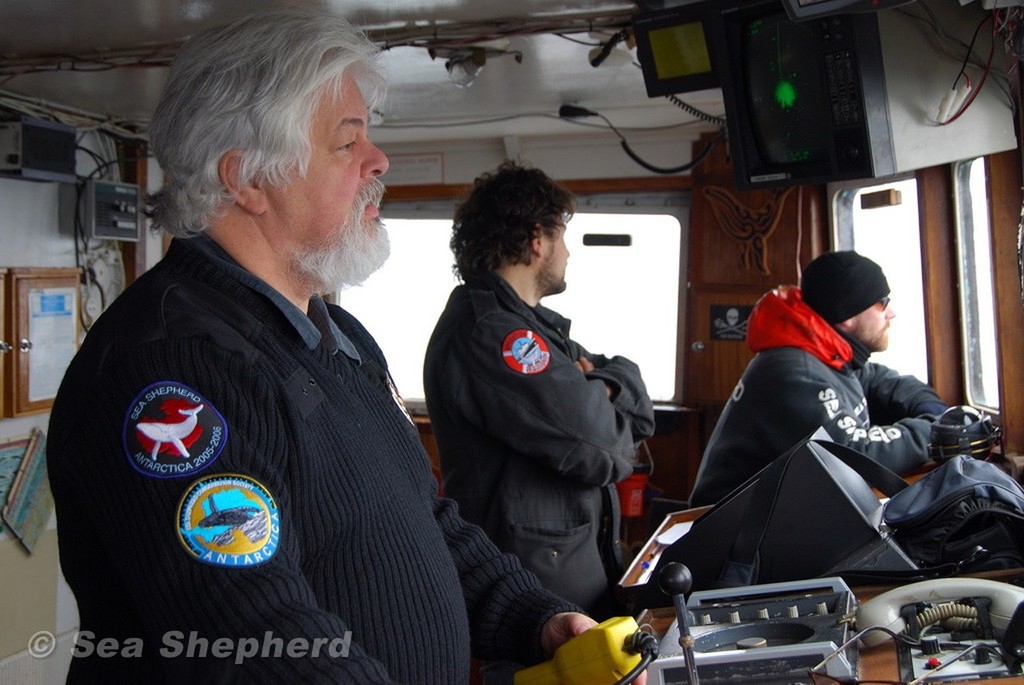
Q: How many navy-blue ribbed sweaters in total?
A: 1